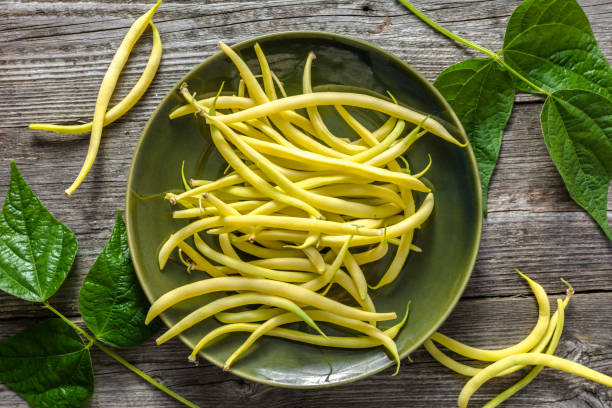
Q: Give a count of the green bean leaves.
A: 6